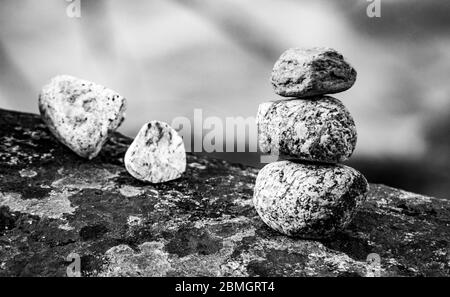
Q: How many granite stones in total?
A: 5